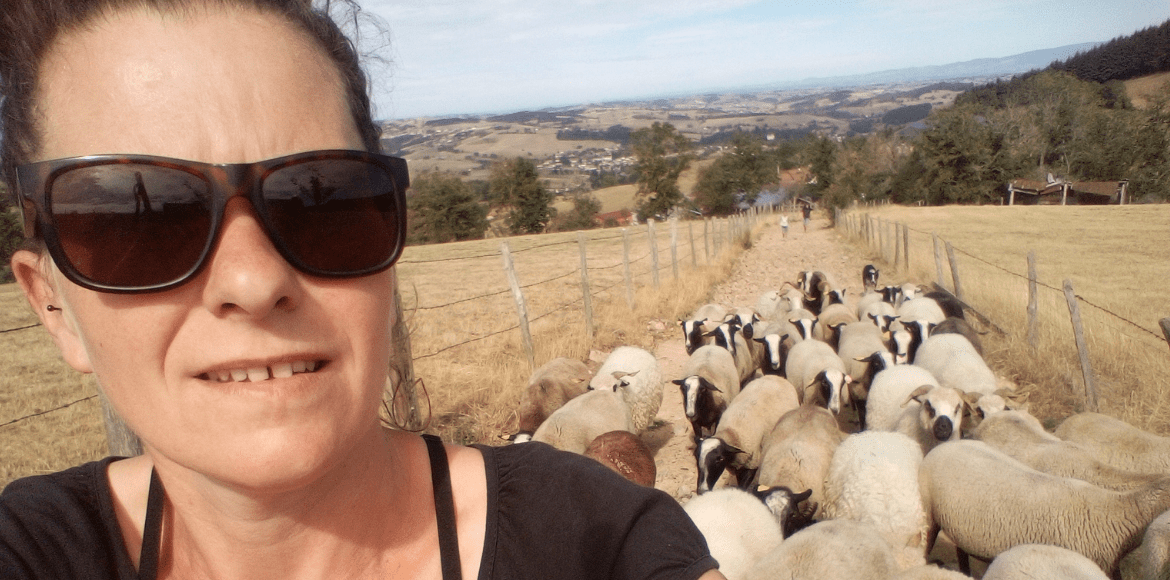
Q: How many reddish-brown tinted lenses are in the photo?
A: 2